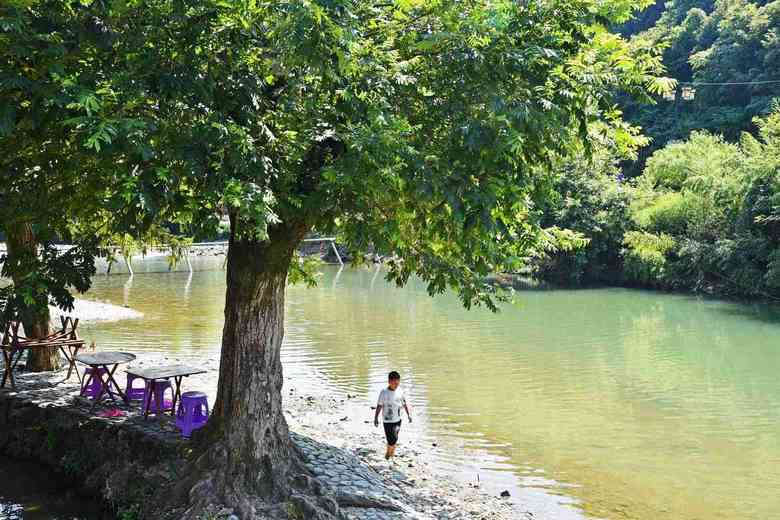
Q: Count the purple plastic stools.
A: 4